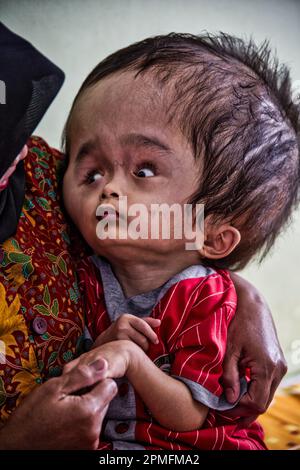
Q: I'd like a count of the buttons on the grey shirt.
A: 2